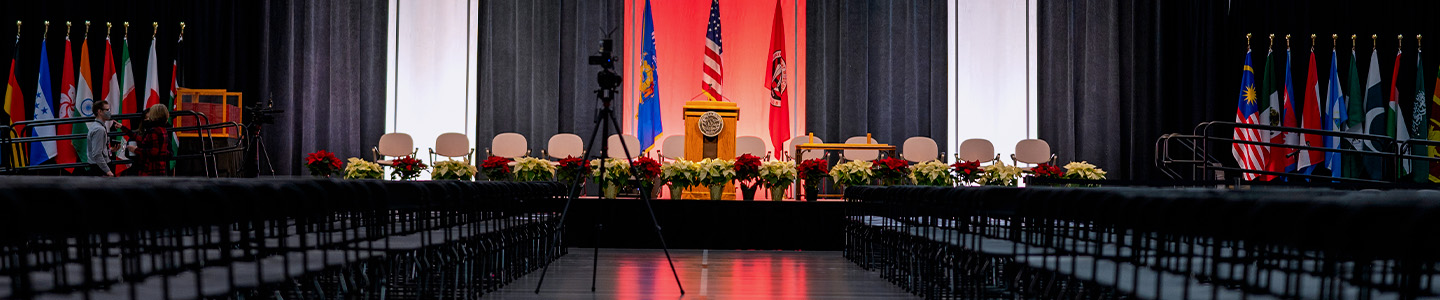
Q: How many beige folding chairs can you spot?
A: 12